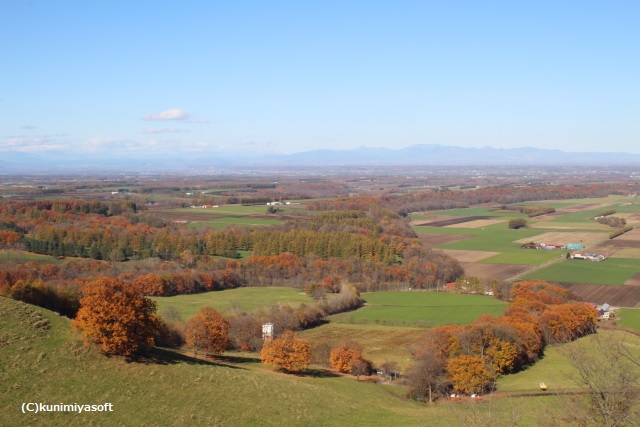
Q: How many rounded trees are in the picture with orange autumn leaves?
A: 4